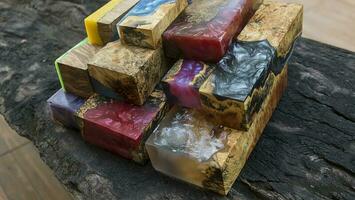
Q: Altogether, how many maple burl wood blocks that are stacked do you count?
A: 10